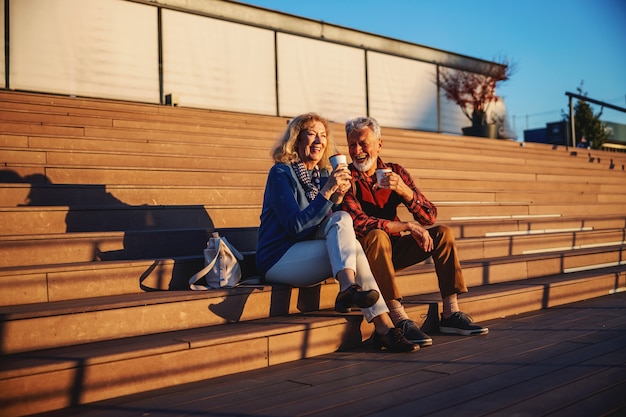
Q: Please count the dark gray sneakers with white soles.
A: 2